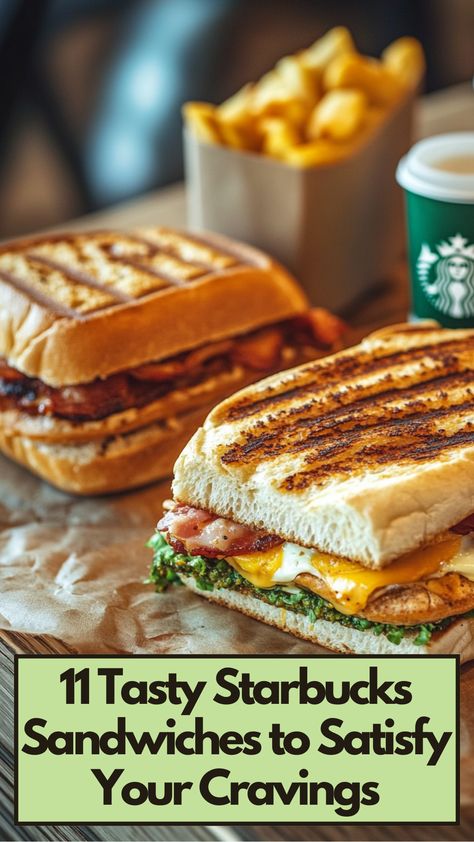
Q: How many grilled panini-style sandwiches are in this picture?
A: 2